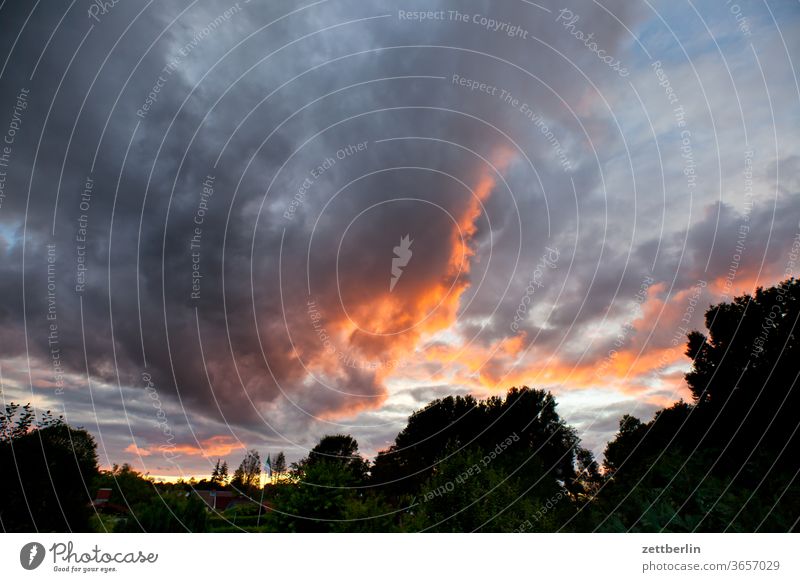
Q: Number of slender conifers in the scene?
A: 2